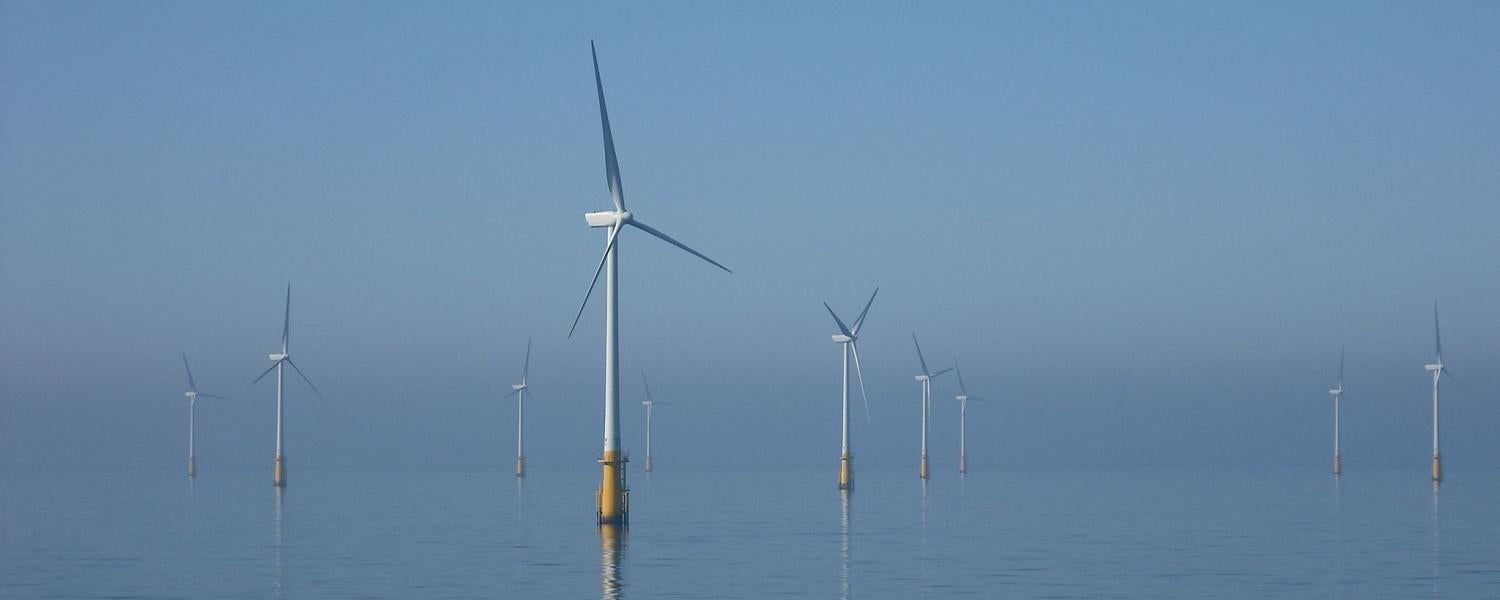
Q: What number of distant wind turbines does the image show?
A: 9